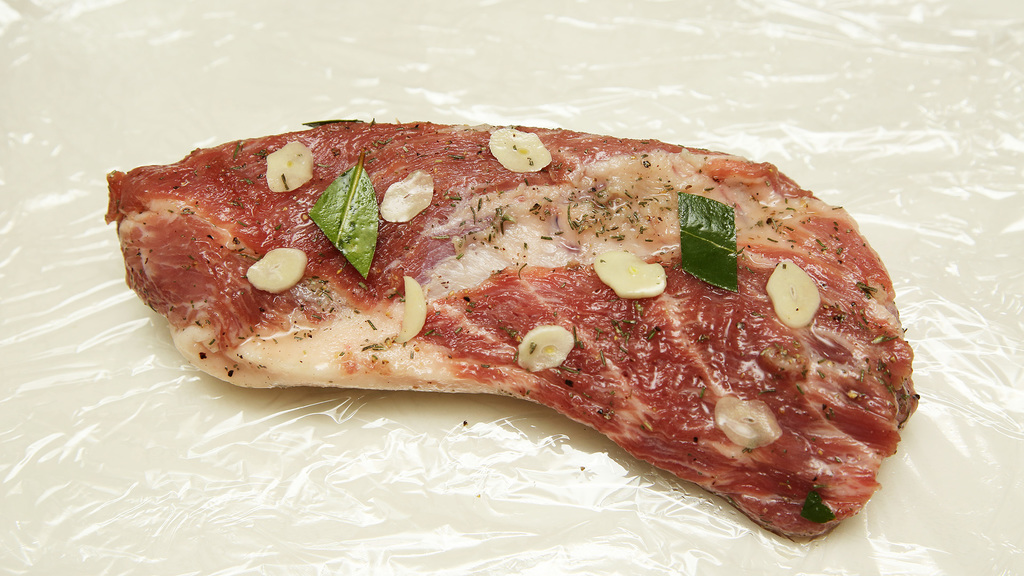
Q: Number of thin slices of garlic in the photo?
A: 9